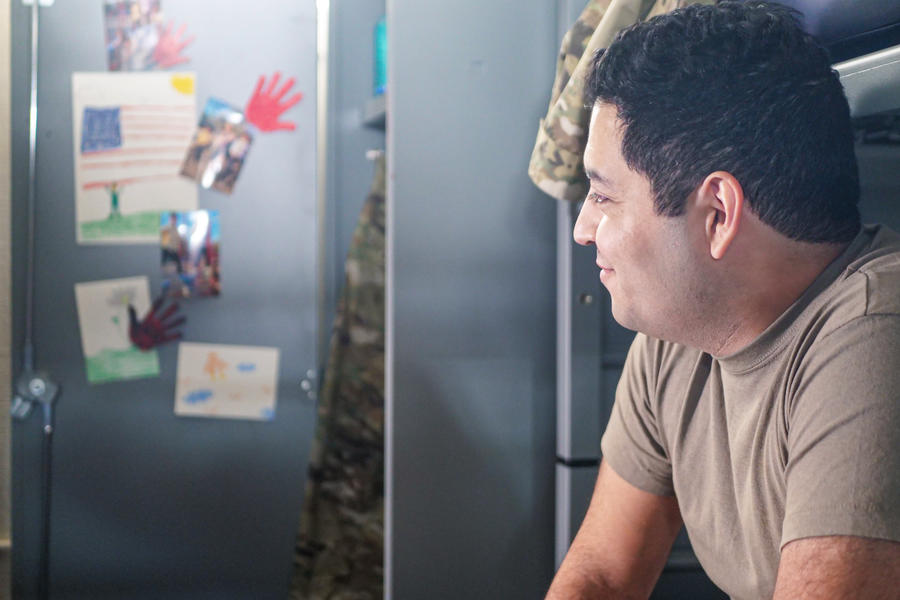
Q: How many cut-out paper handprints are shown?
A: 3